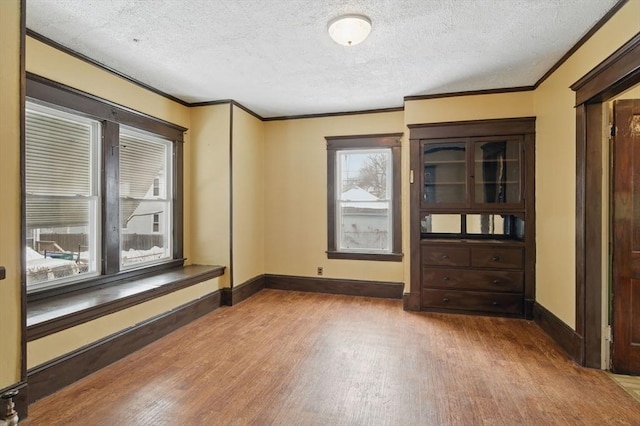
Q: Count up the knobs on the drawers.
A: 6